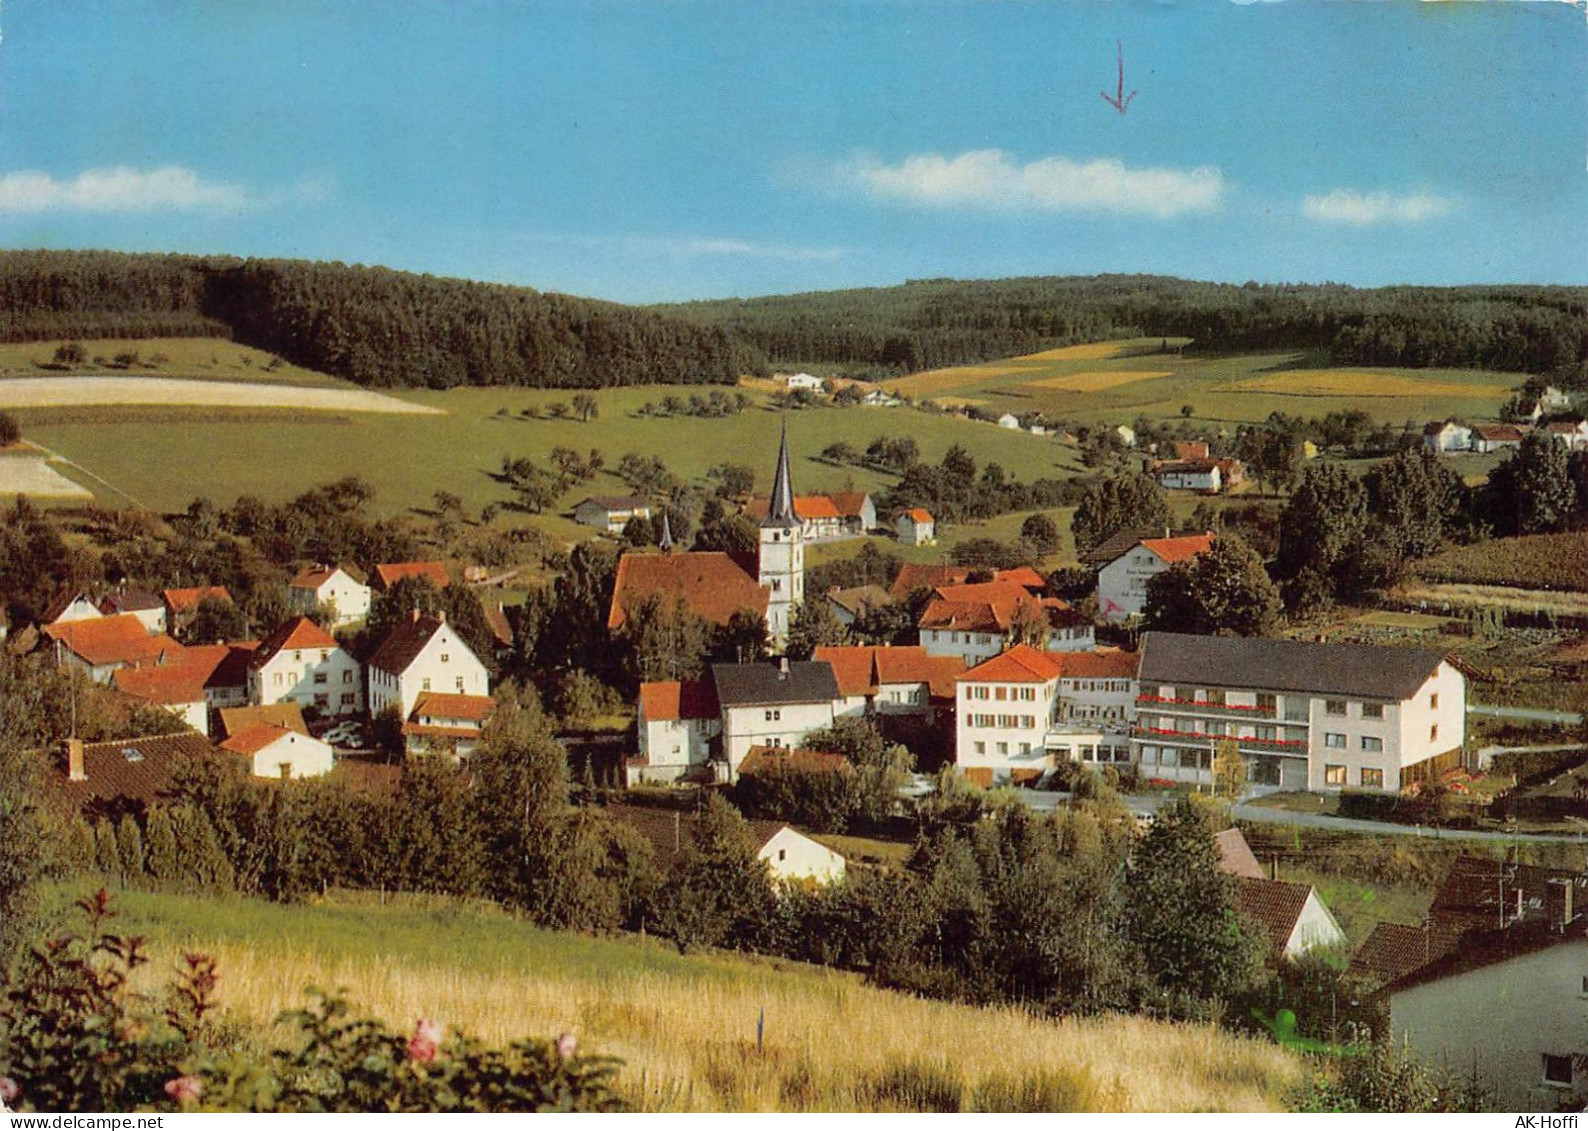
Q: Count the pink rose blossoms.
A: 4